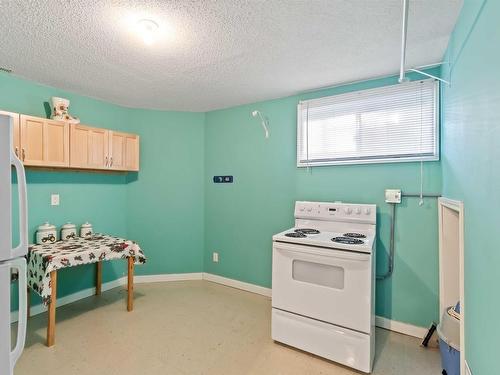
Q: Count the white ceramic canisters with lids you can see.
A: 3